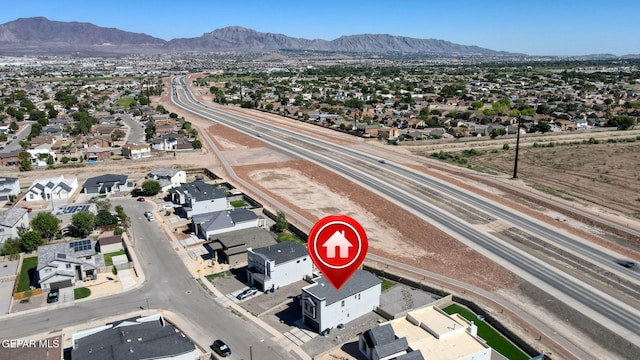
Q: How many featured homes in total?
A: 1